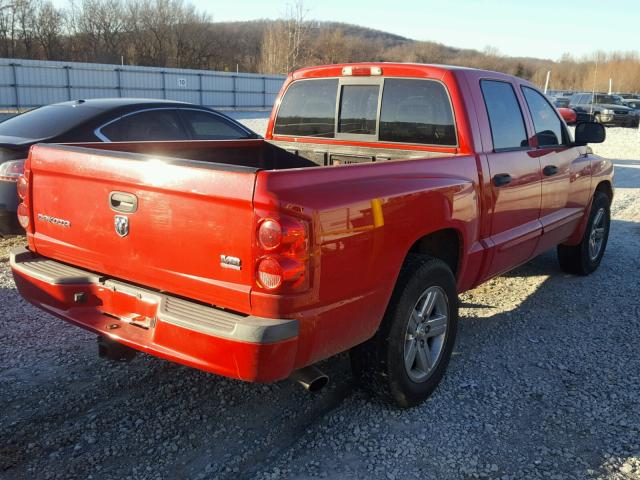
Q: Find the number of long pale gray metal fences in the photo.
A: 1